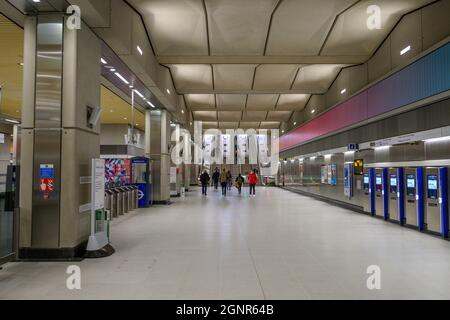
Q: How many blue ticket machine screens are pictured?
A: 5